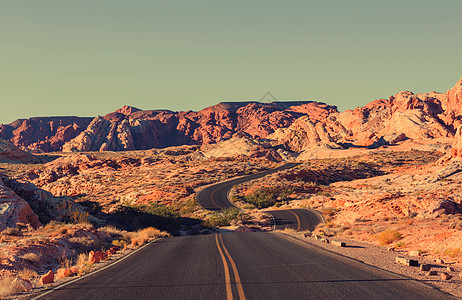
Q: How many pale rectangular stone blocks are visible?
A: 2